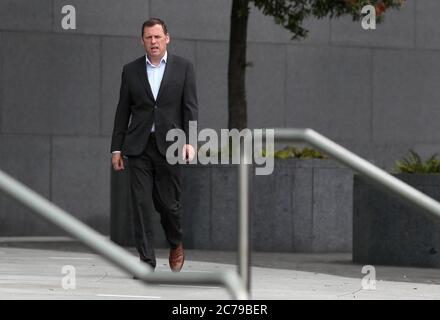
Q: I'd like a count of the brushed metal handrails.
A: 2